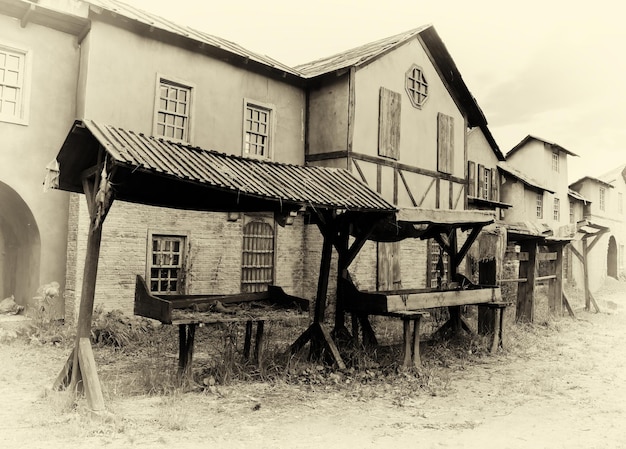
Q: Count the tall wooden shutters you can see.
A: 2